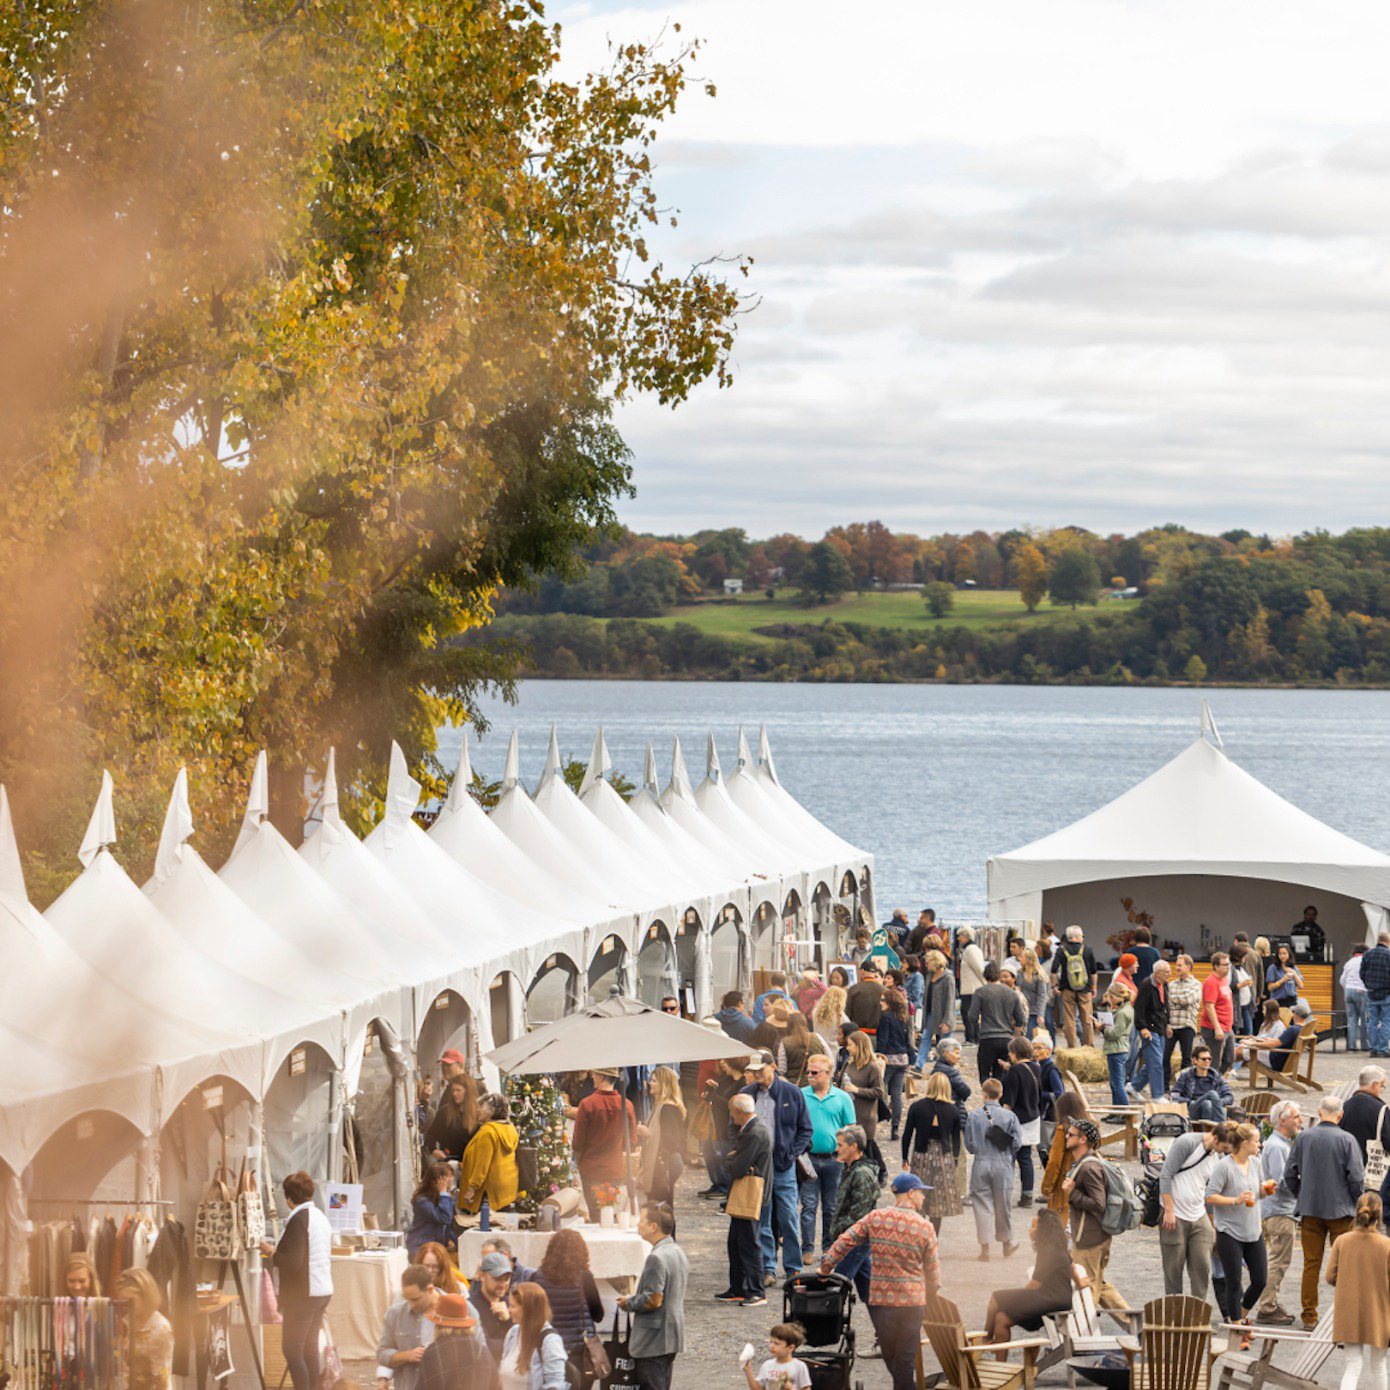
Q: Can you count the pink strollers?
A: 0